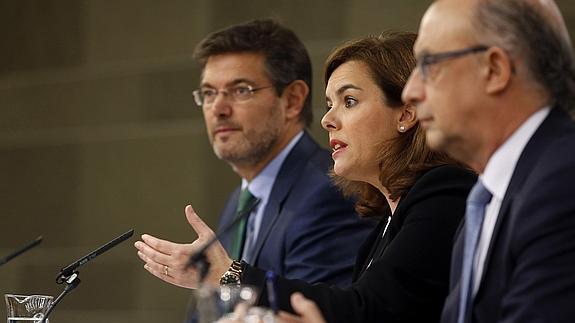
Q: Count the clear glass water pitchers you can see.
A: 1